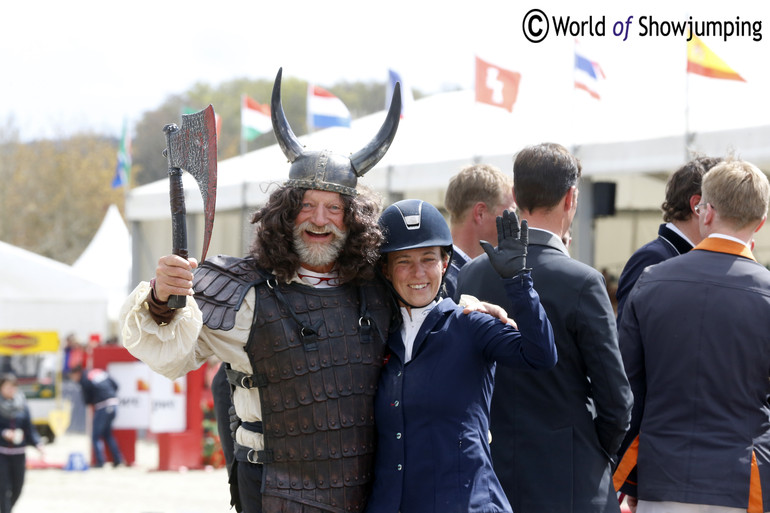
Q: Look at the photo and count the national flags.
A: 8